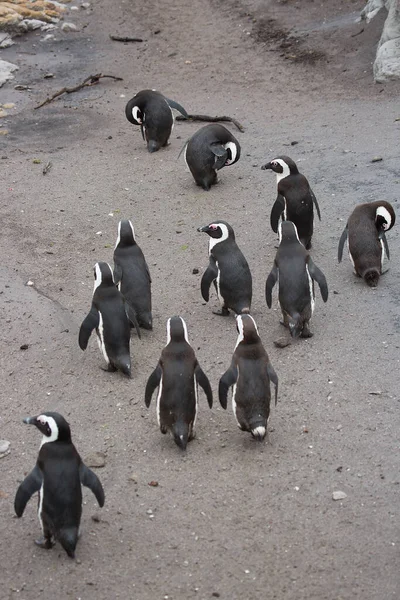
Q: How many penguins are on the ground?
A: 11